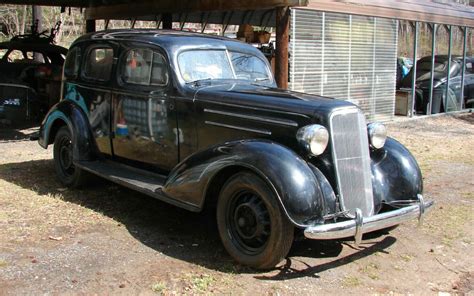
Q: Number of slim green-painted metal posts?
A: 4